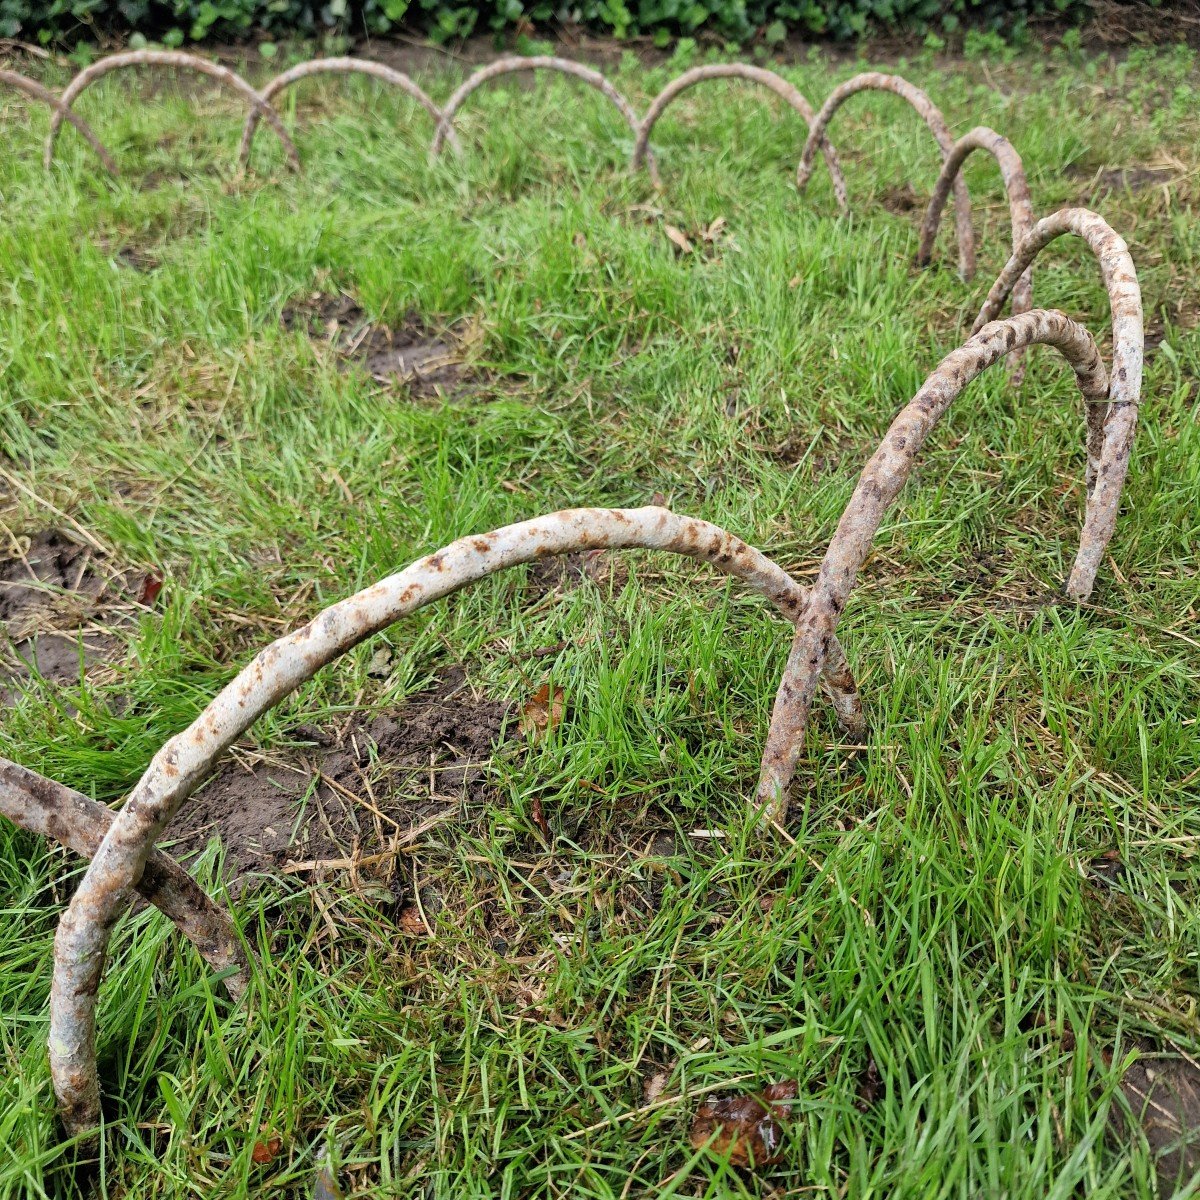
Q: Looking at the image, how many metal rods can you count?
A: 11